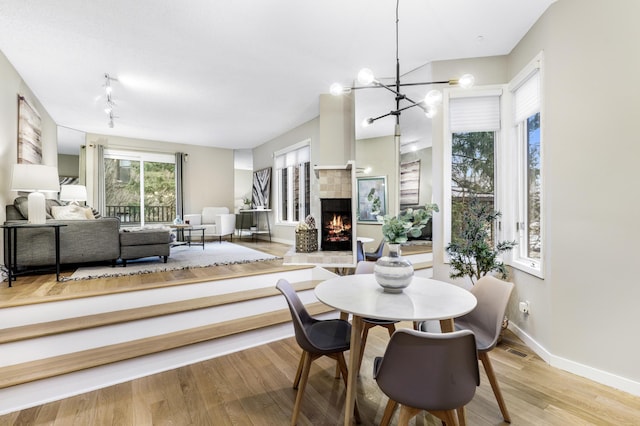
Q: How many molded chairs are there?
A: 4